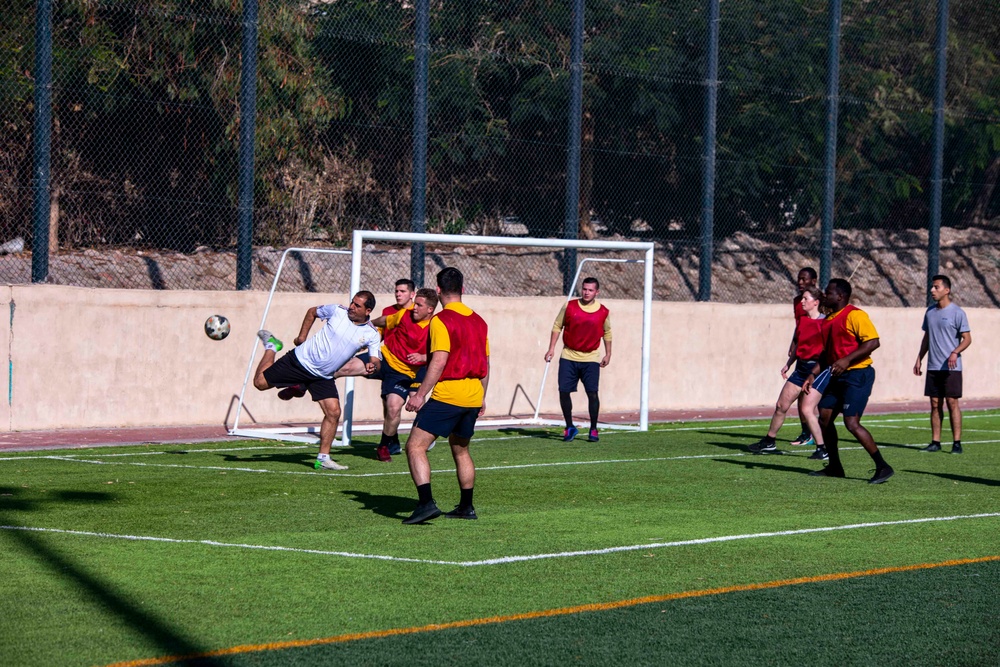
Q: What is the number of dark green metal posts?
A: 7